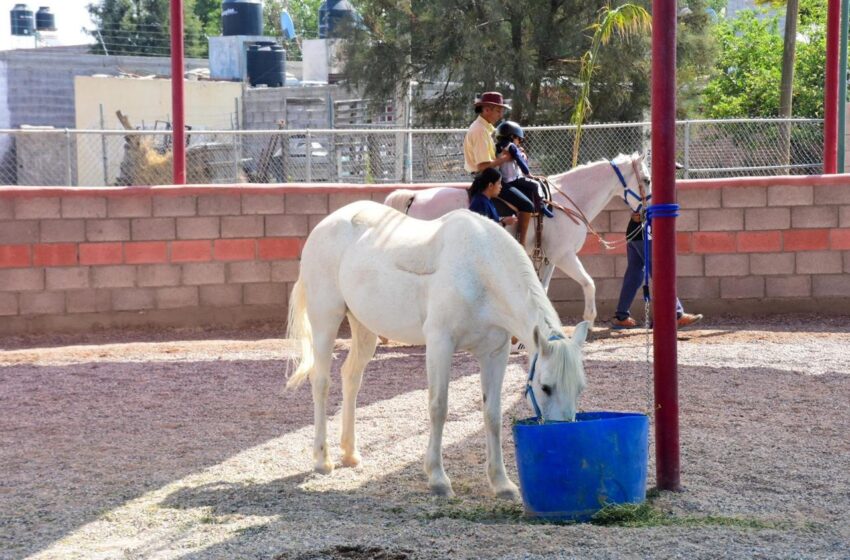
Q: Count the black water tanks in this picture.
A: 5